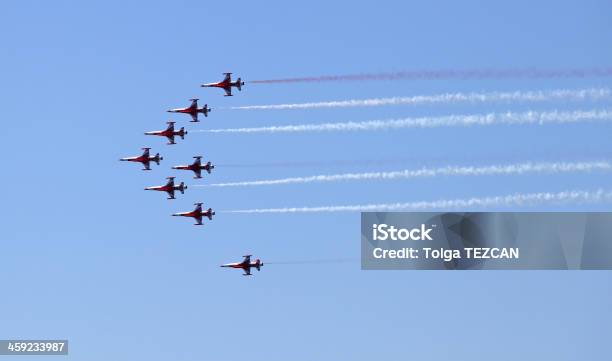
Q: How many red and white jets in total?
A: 8